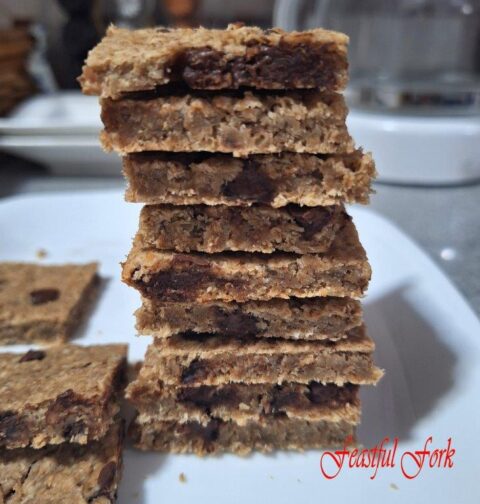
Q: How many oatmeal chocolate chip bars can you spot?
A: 12